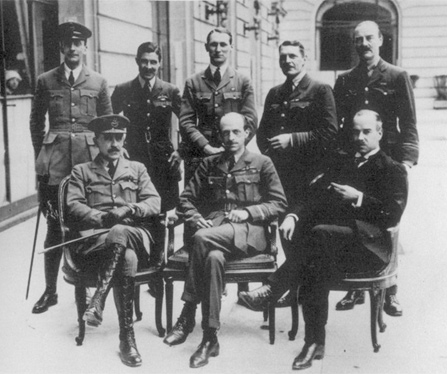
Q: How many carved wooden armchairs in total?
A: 3